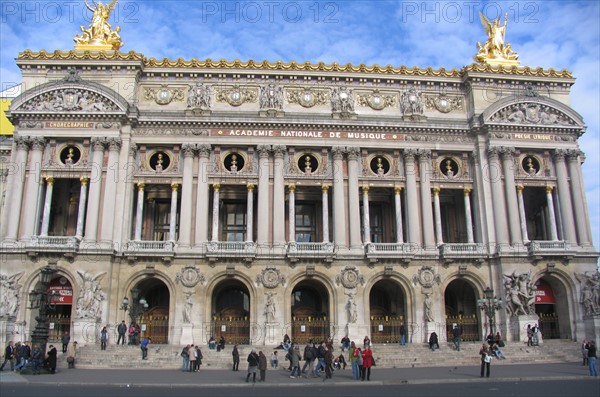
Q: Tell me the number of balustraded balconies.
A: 7